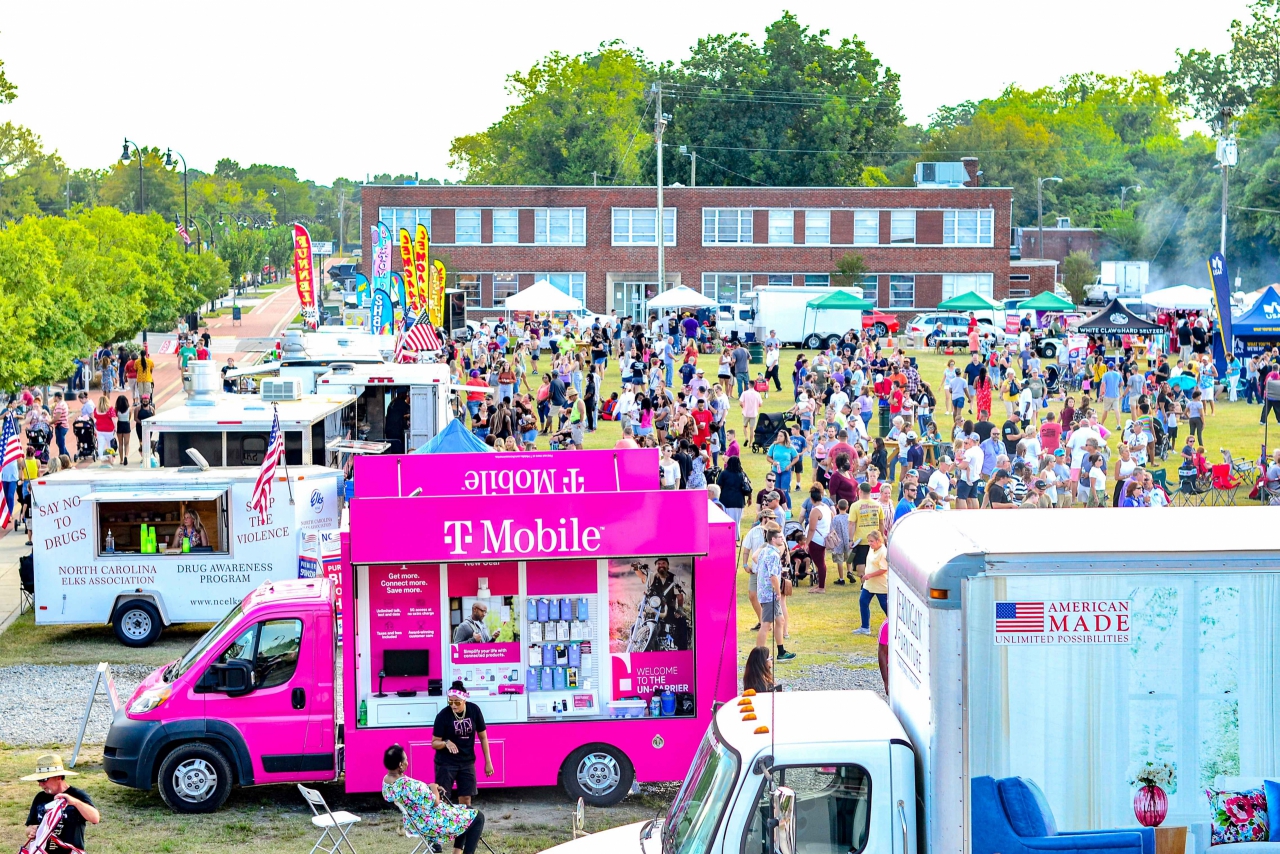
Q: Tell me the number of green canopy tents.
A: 3